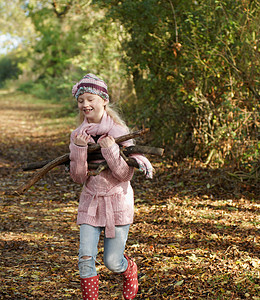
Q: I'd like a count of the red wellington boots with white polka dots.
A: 2